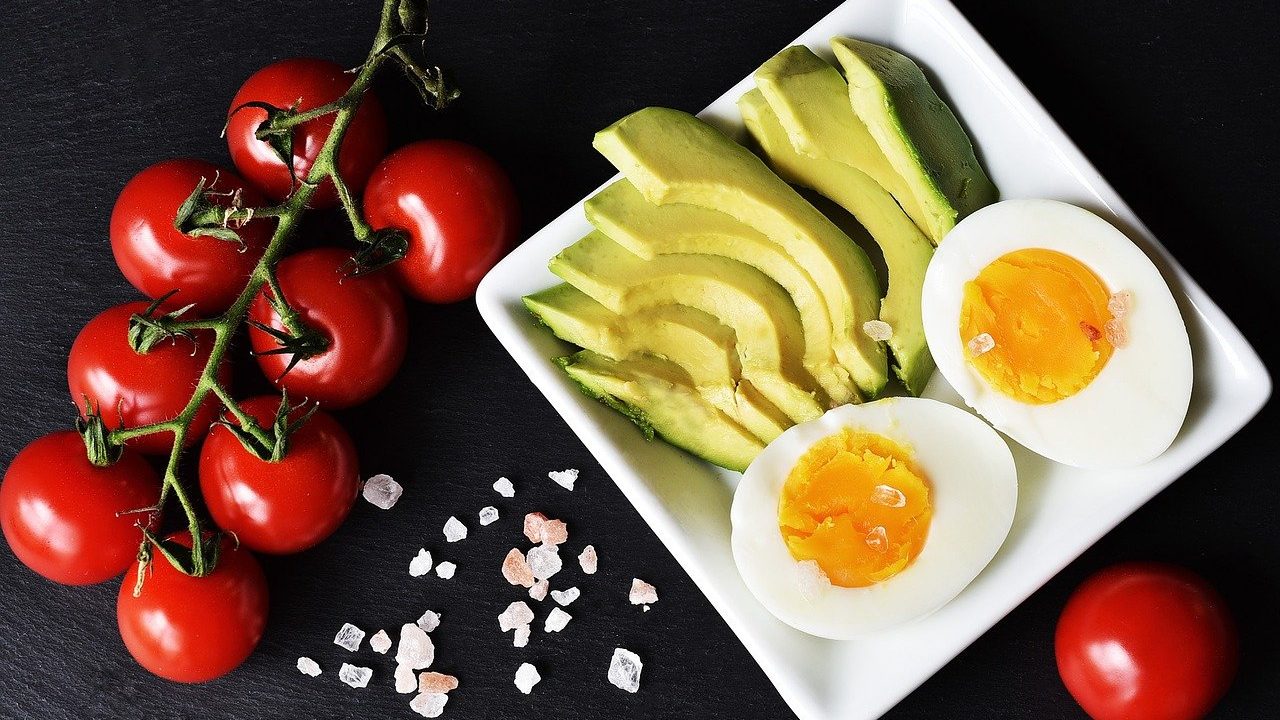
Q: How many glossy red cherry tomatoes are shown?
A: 9